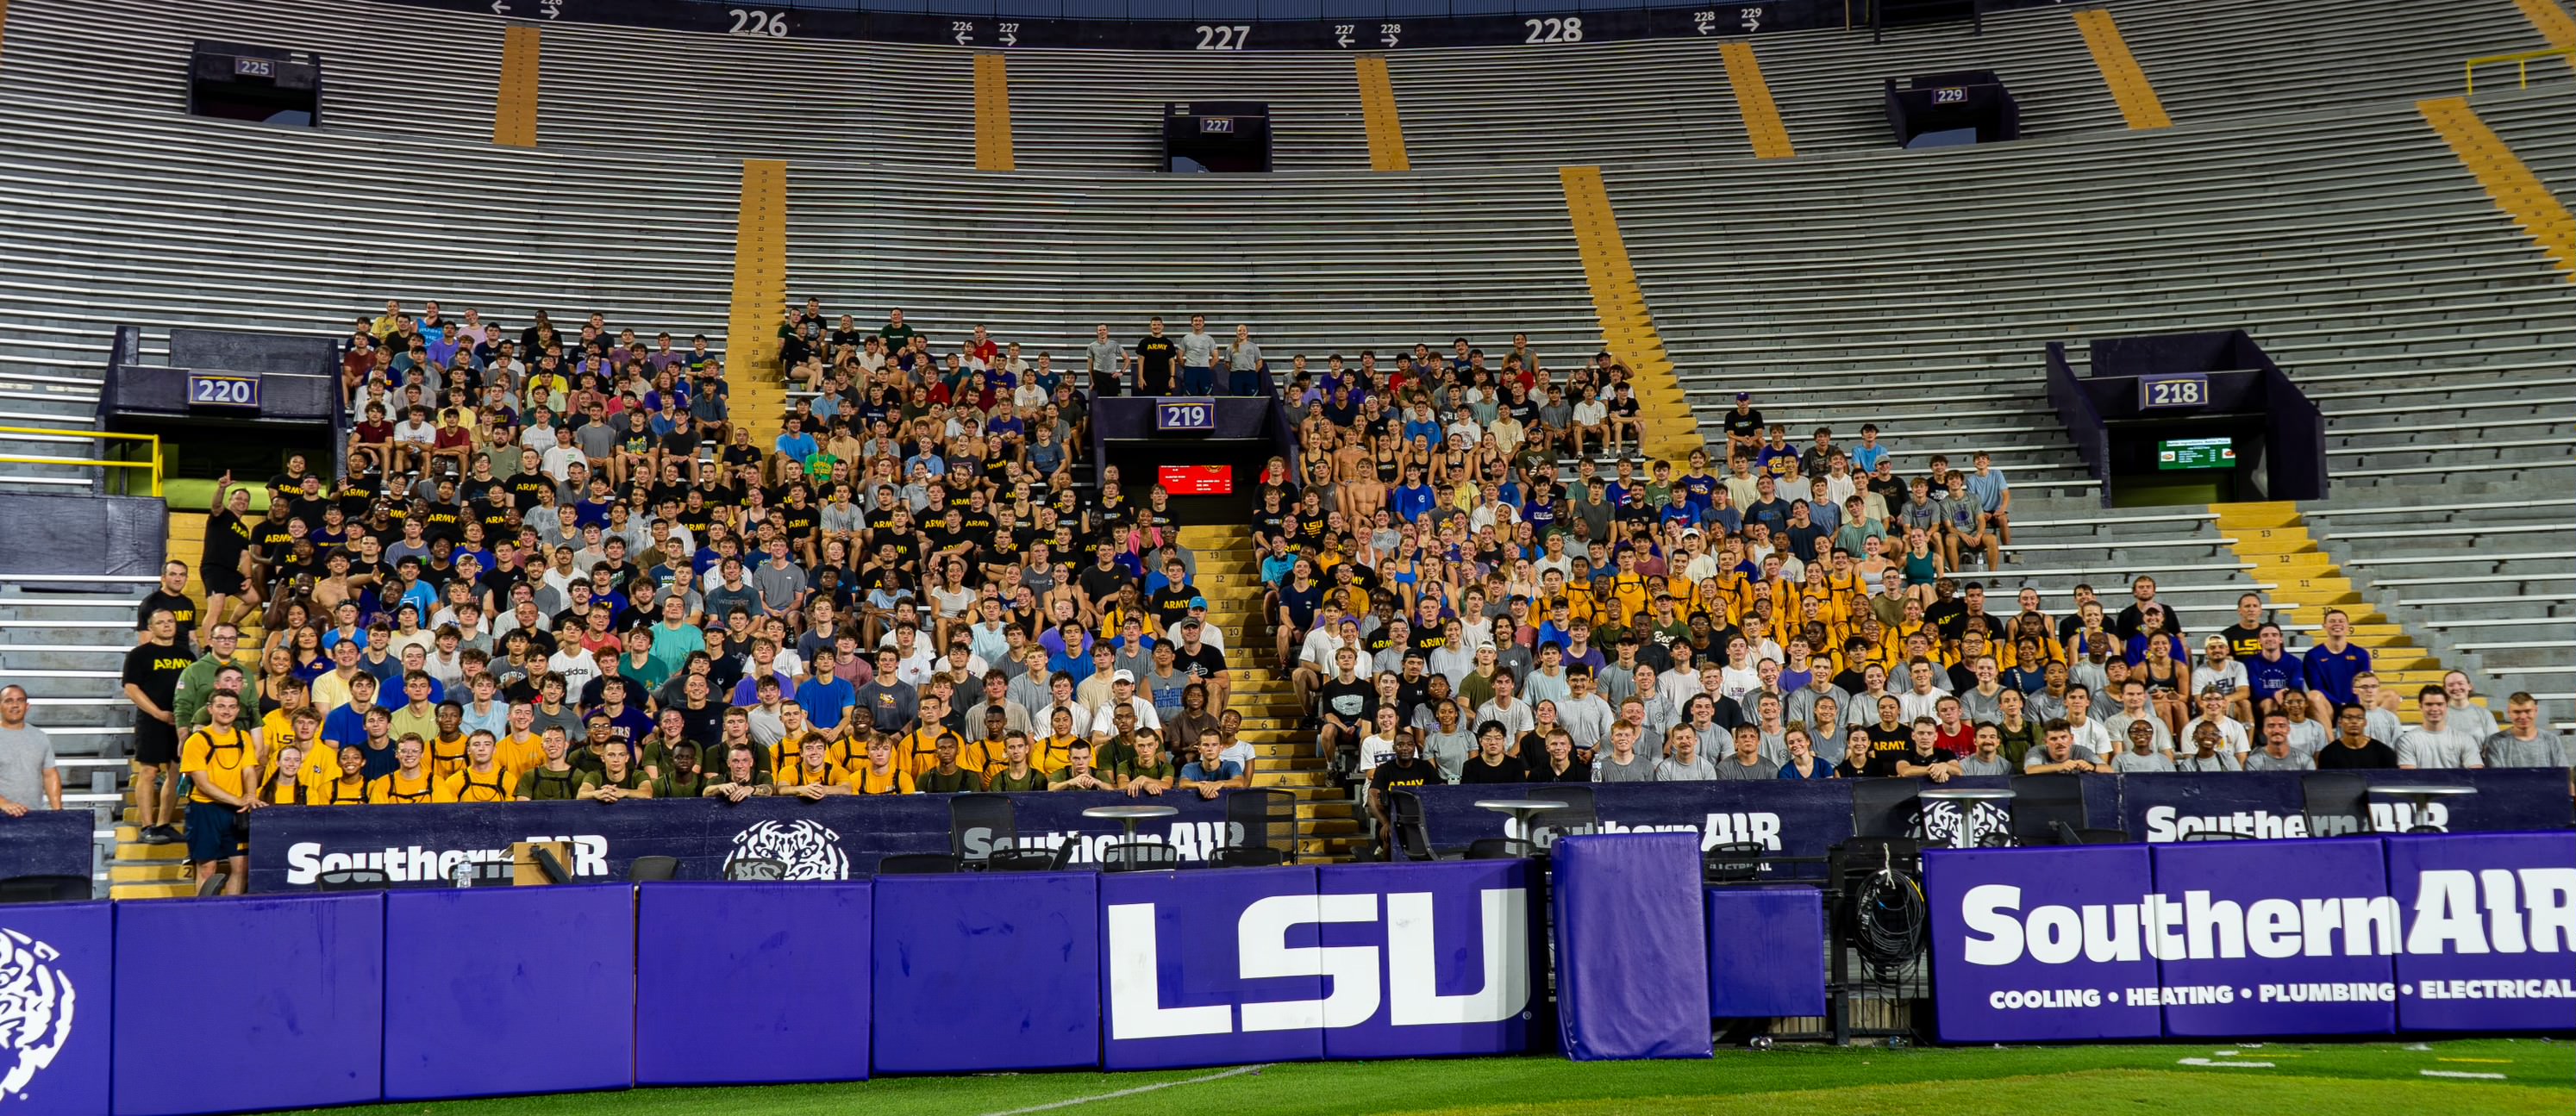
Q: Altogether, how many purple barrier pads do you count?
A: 12